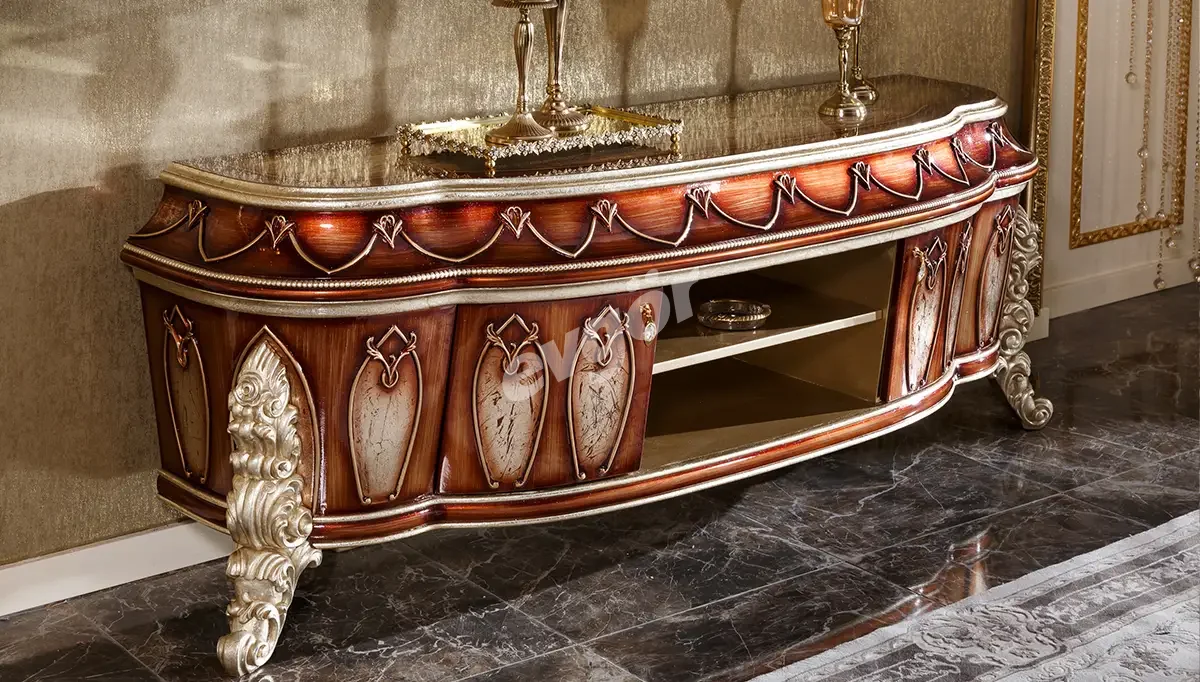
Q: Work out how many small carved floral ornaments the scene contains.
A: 11